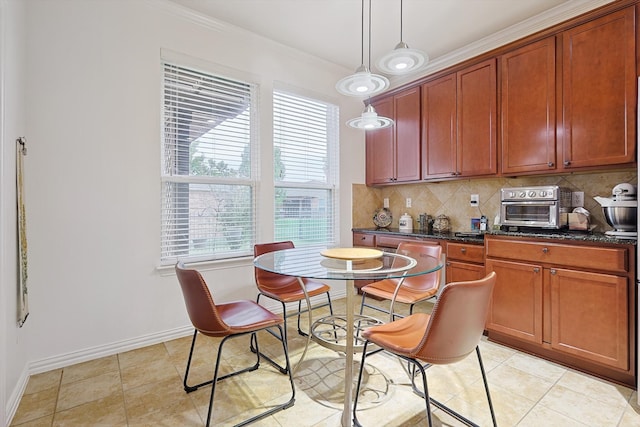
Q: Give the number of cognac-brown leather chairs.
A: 4